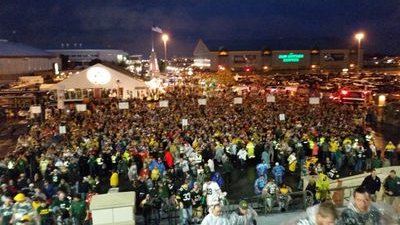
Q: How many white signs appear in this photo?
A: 11